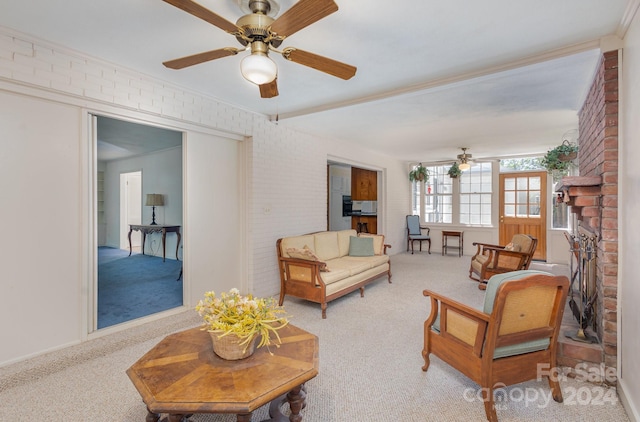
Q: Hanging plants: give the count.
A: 3